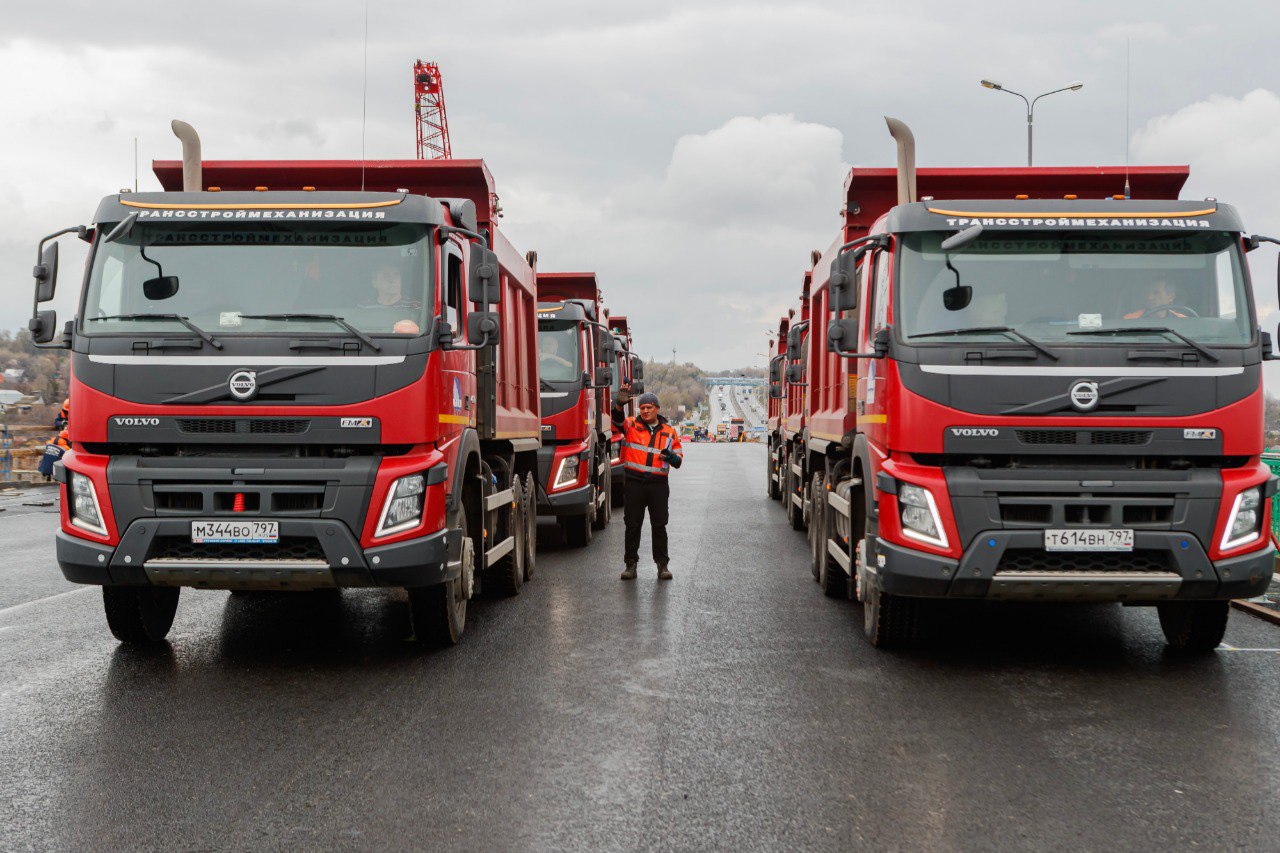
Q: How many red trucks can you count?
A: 6